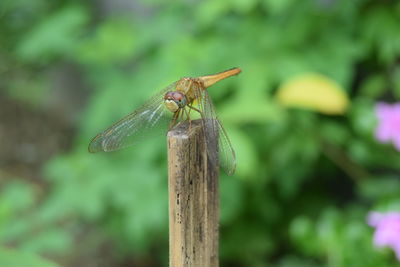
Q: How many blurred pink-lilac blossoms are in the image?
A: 2